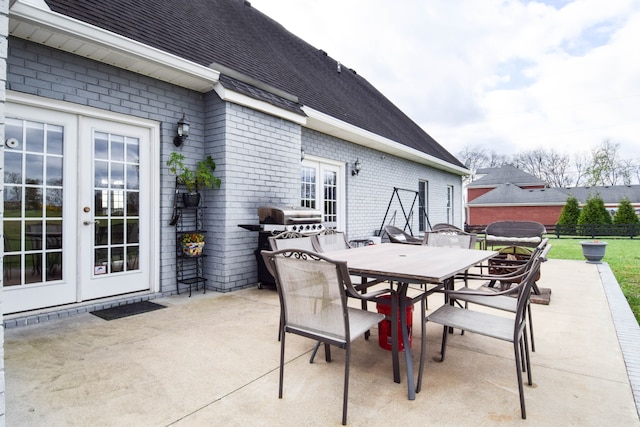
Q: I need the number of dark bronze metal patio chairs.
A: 6